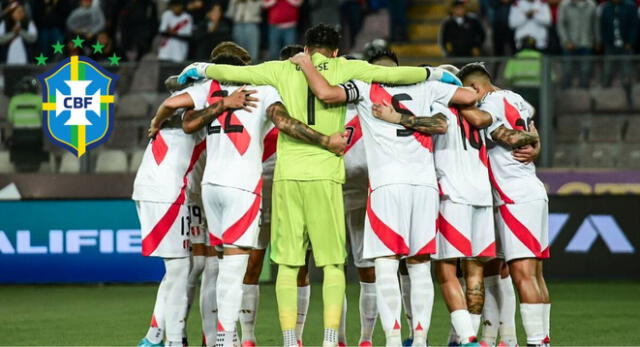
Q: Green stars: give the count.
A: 5